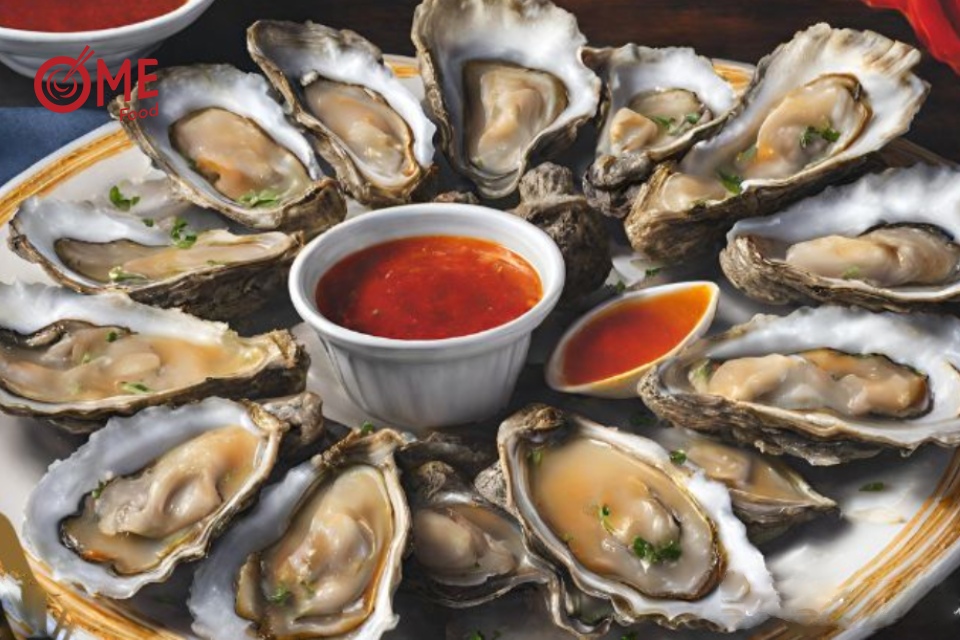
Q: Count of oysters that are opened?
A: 14